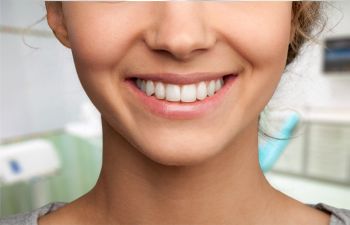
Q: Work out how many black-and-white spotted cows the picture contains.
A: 0